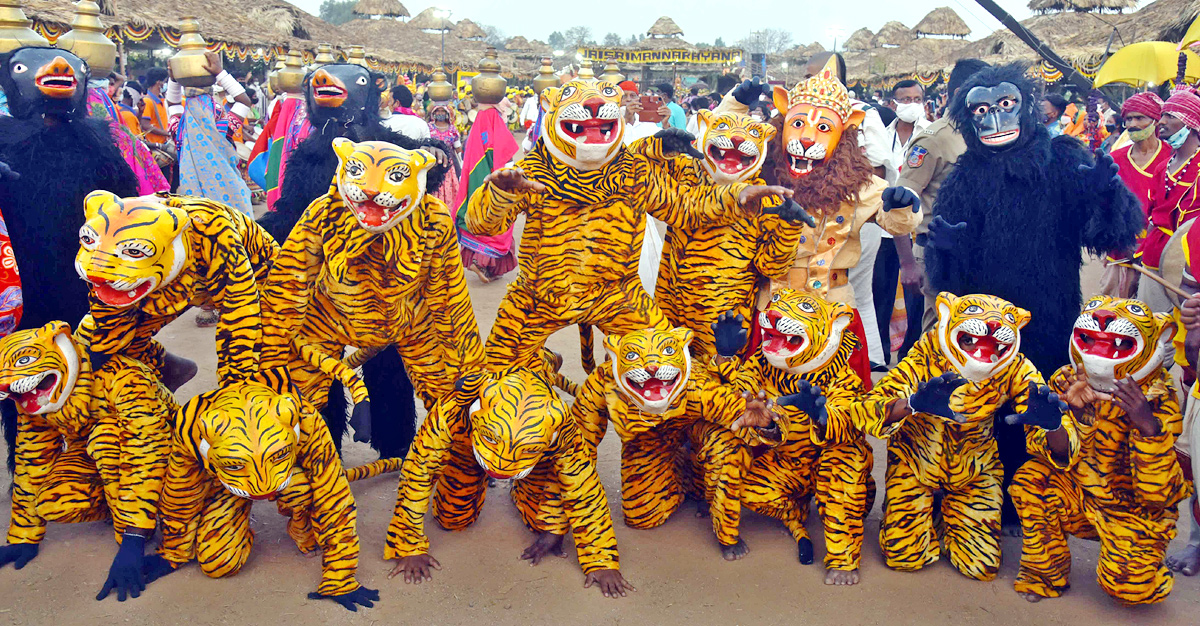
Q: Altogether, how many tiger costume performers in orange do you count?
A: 11